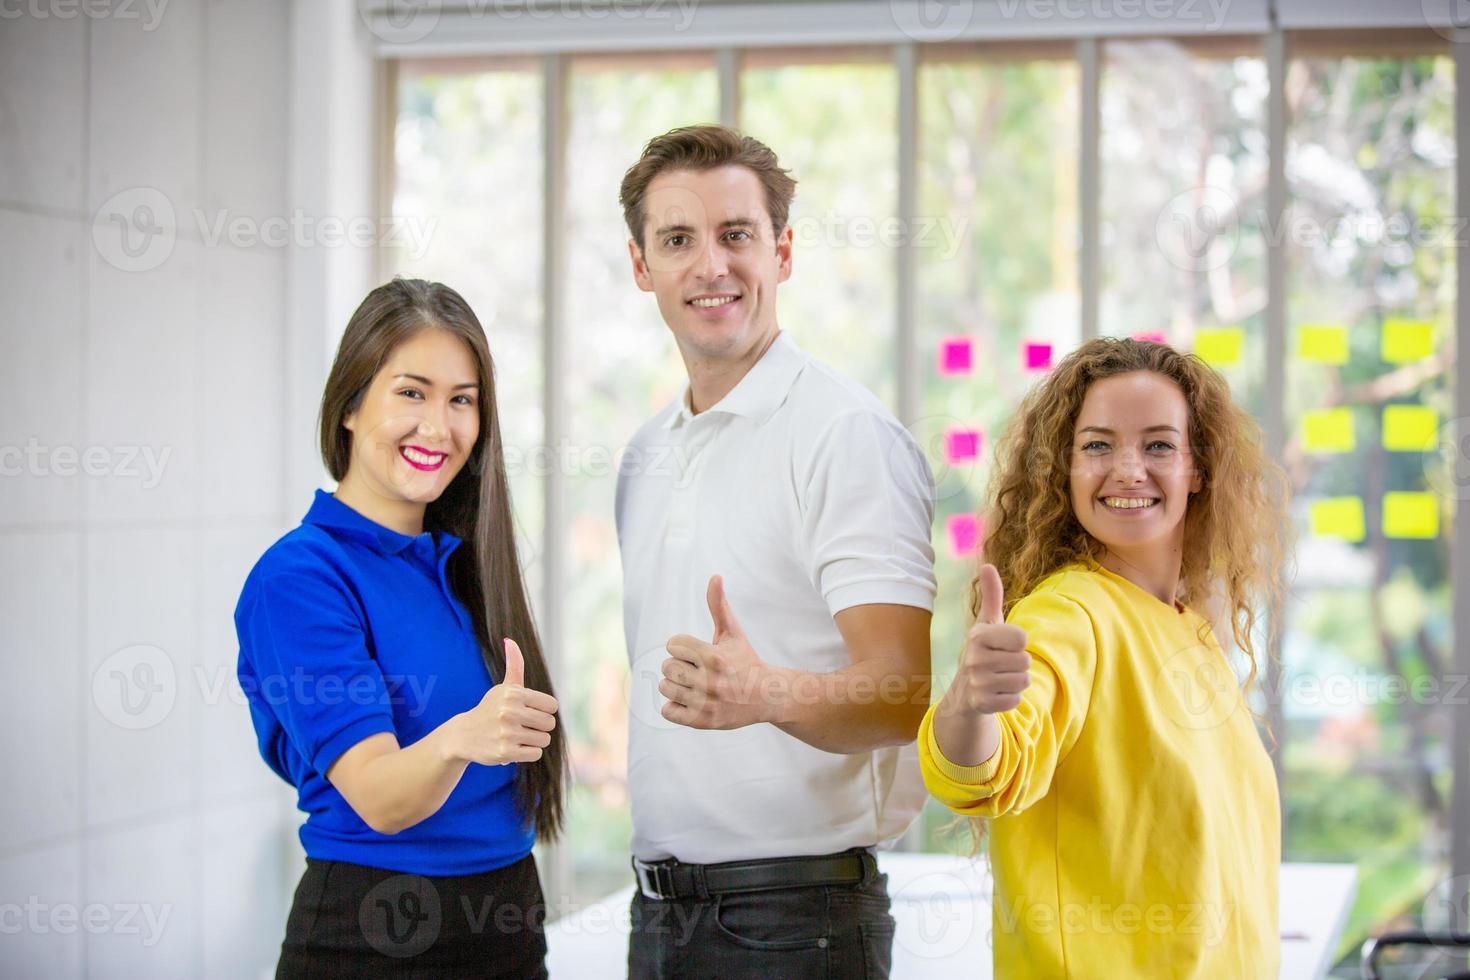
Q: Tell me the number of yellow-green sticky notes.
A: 7